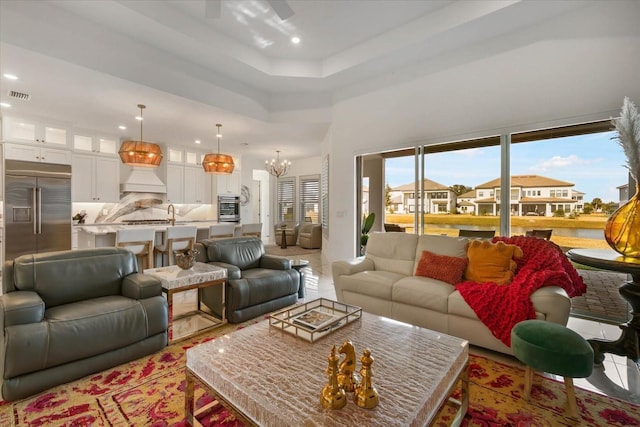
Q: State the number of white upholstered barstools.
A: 4